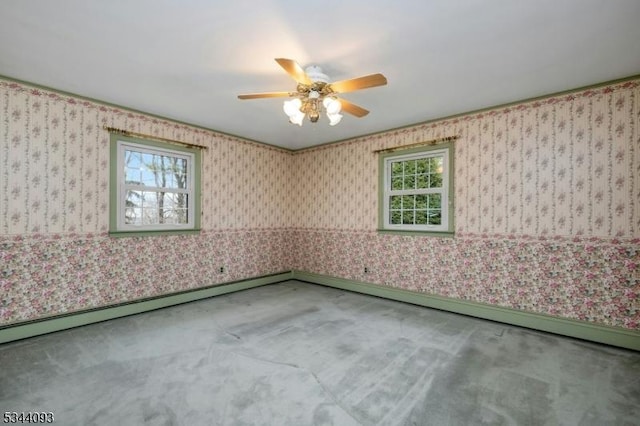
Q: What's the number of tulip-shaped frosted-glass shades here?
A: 4